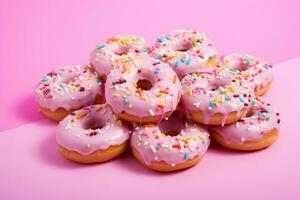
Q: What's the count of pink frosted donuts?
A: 9